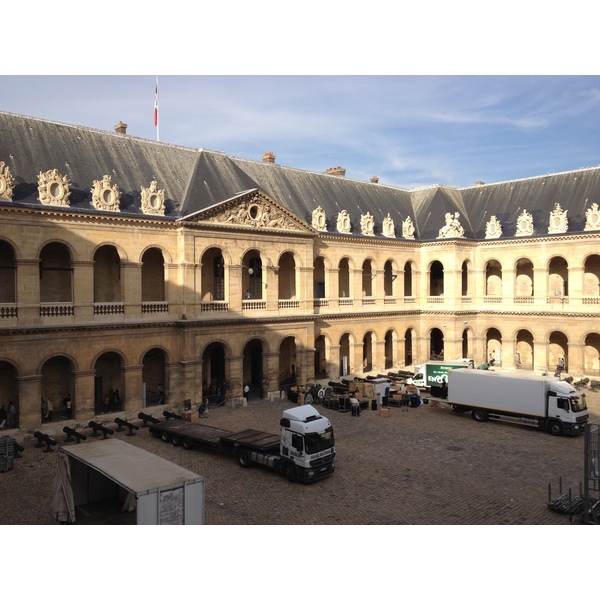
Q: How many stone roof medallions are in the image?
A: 13